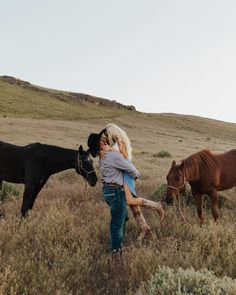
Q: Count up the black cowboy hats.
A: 1